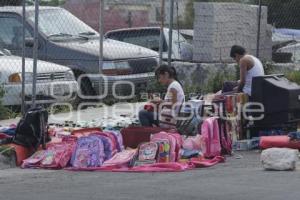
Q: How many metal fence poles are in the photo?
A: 6